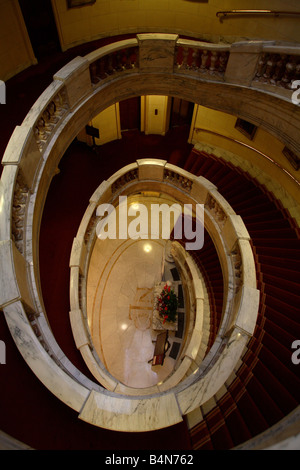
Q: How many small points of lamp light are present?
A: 3